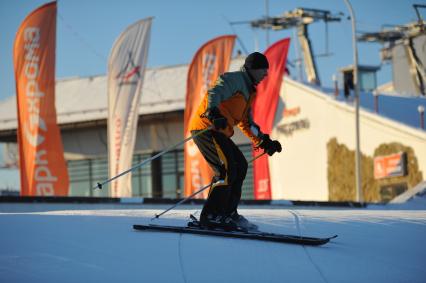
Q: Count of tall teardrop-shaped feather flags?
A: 4